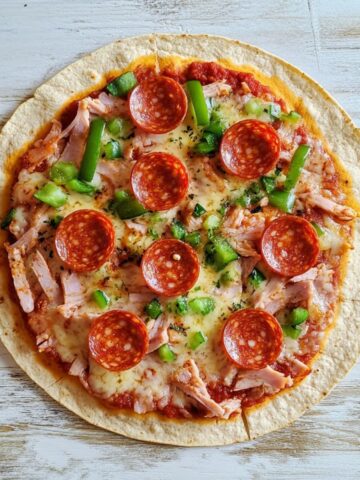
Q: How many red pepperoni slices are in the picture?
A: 8